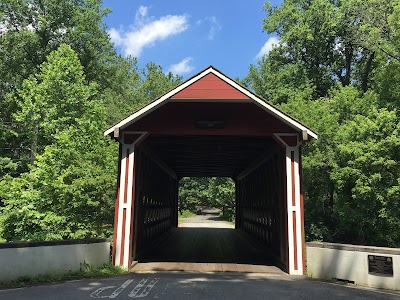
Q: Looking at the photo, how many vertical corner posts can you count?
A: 2